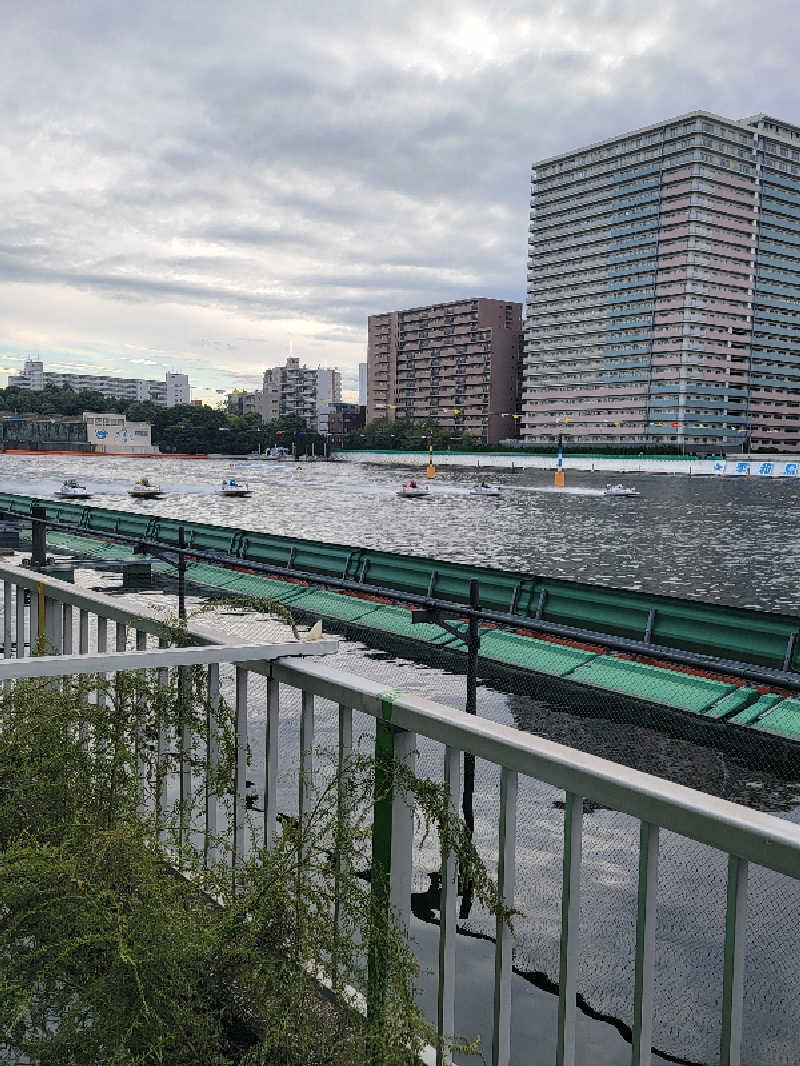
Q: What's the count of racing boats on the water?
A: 6